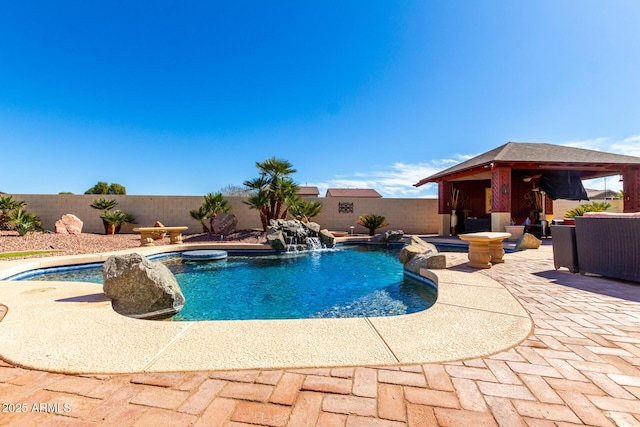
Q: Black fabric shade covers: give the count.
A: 1